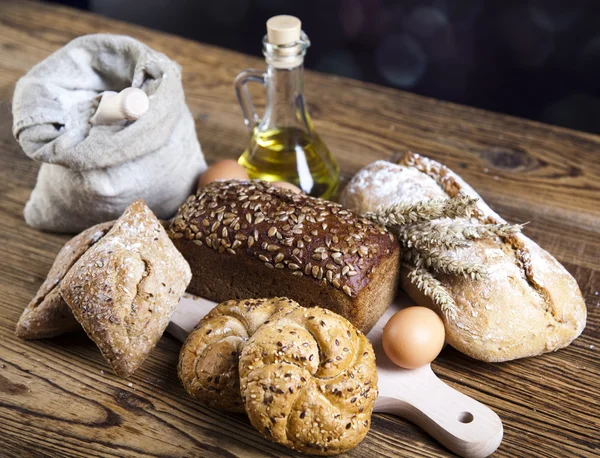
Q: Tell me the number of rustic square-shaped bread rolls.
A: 2